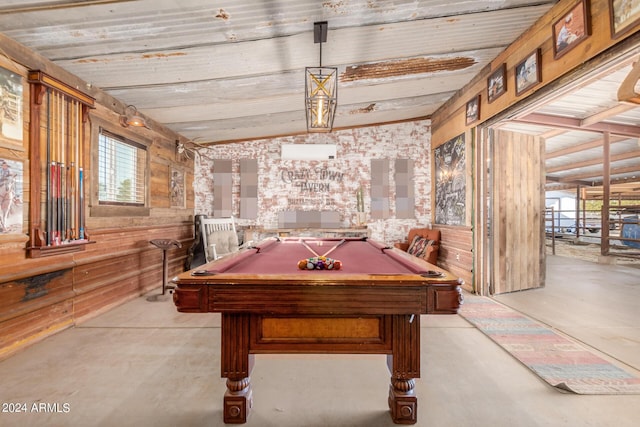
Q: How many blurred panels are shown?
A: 5